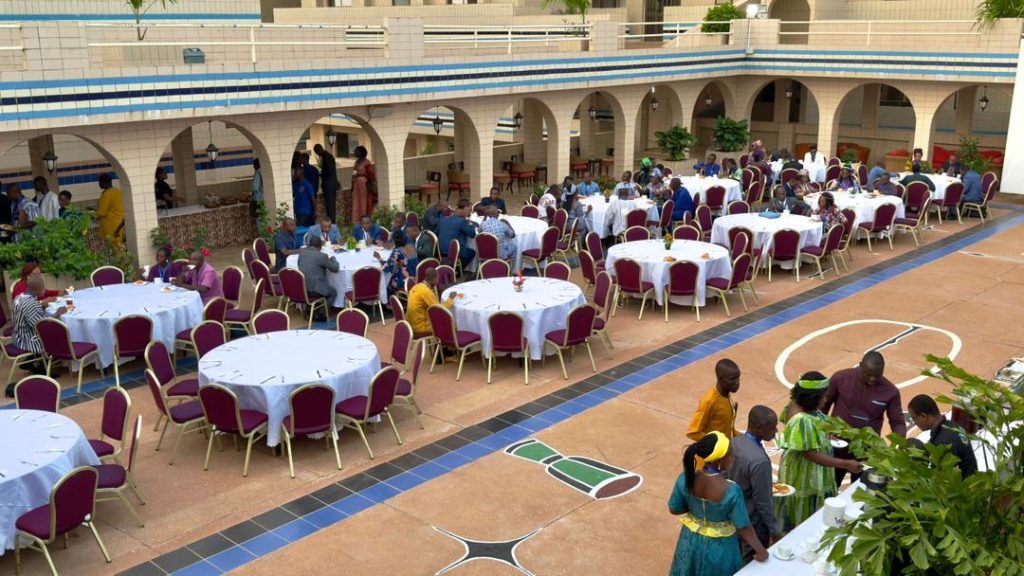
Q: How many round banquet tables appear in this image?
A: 13